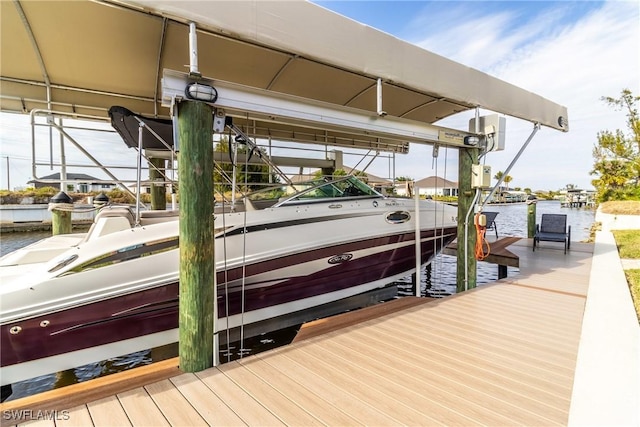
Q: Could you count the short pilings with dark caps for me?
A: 3